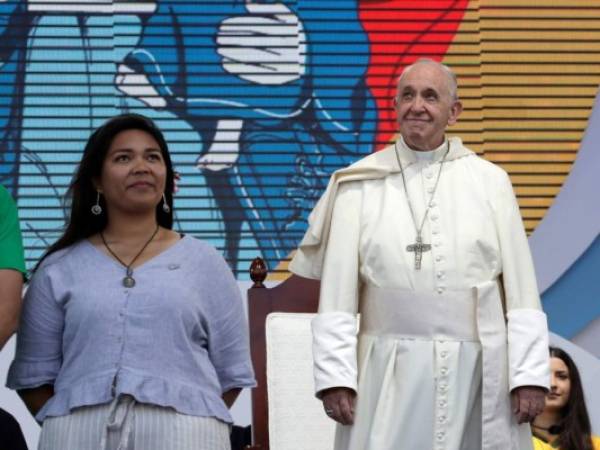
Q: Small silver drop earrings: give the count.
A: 2